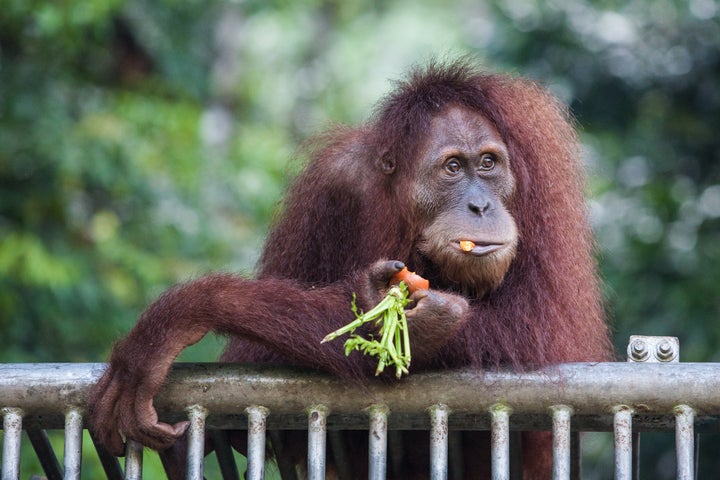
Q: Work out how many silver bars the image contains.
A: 12